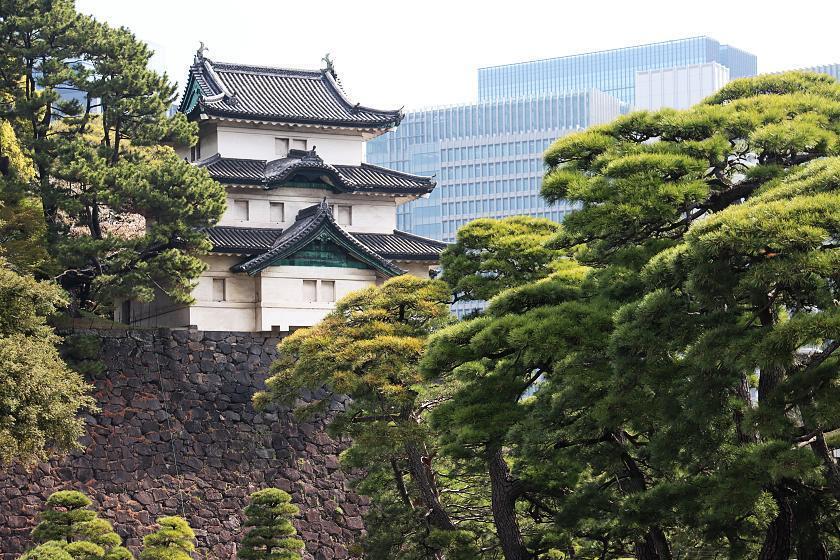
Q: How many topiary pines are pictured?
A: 3